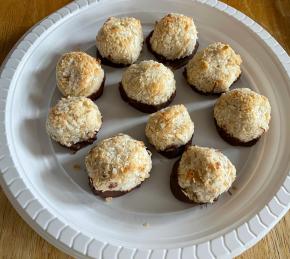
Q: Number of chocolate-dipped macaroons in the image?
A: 10